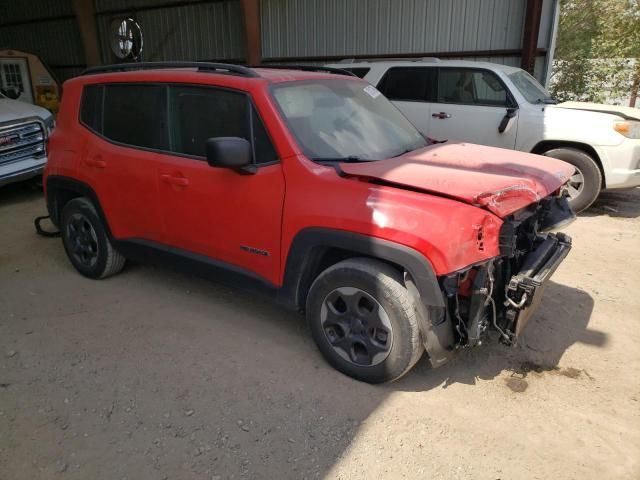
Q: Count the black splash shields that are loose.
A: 1